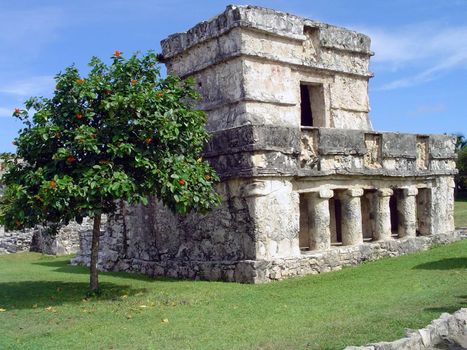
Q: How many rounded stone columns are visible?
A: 4